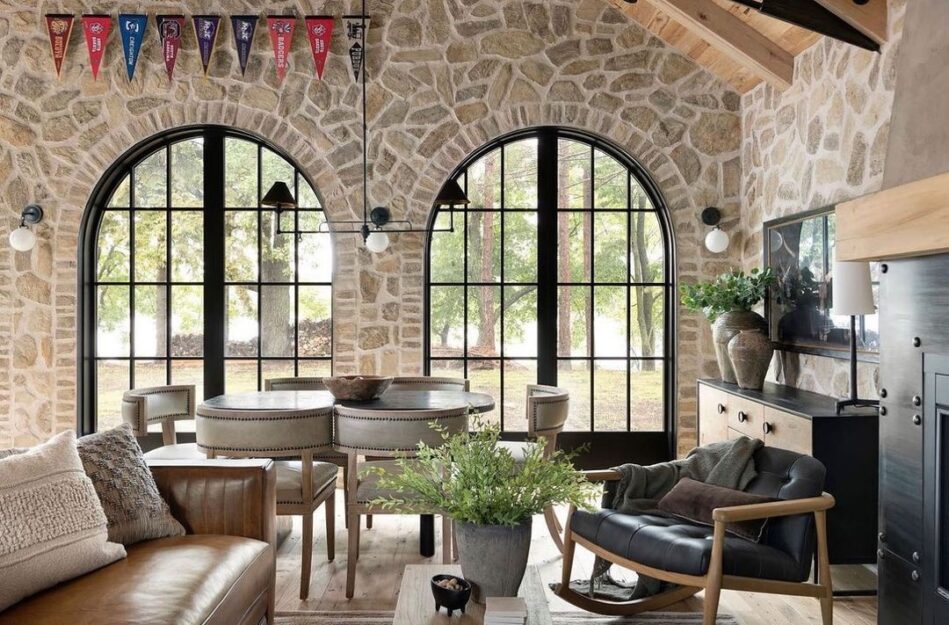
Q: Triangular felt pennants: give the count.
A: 9